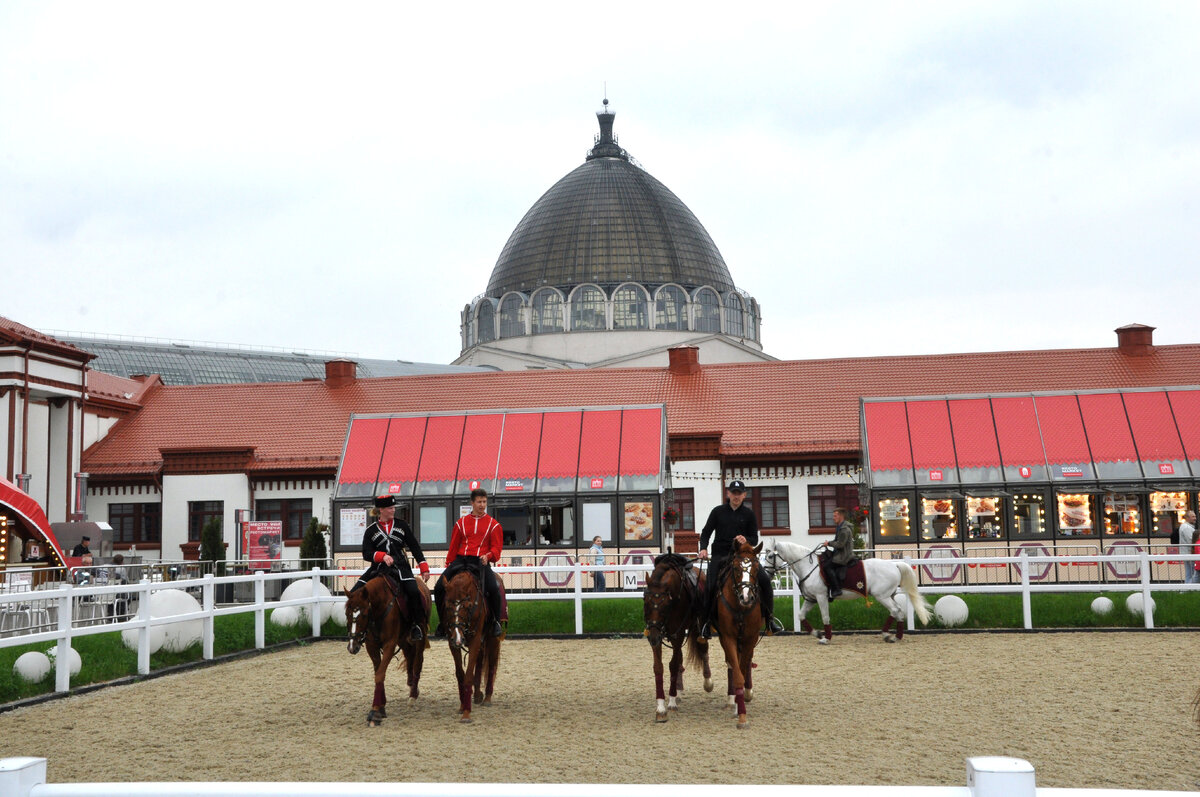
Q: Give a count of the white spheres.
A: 11